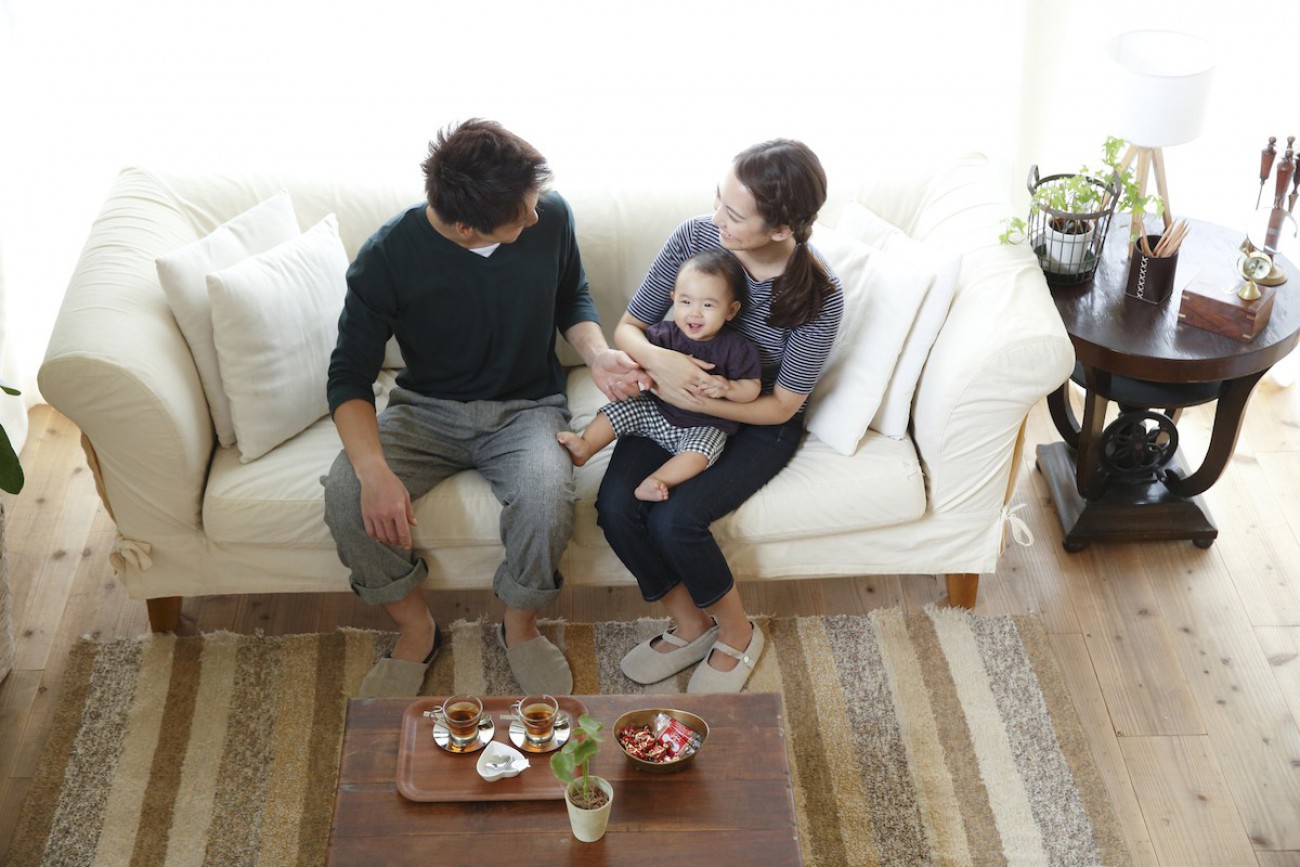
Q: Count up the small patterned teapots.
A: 0